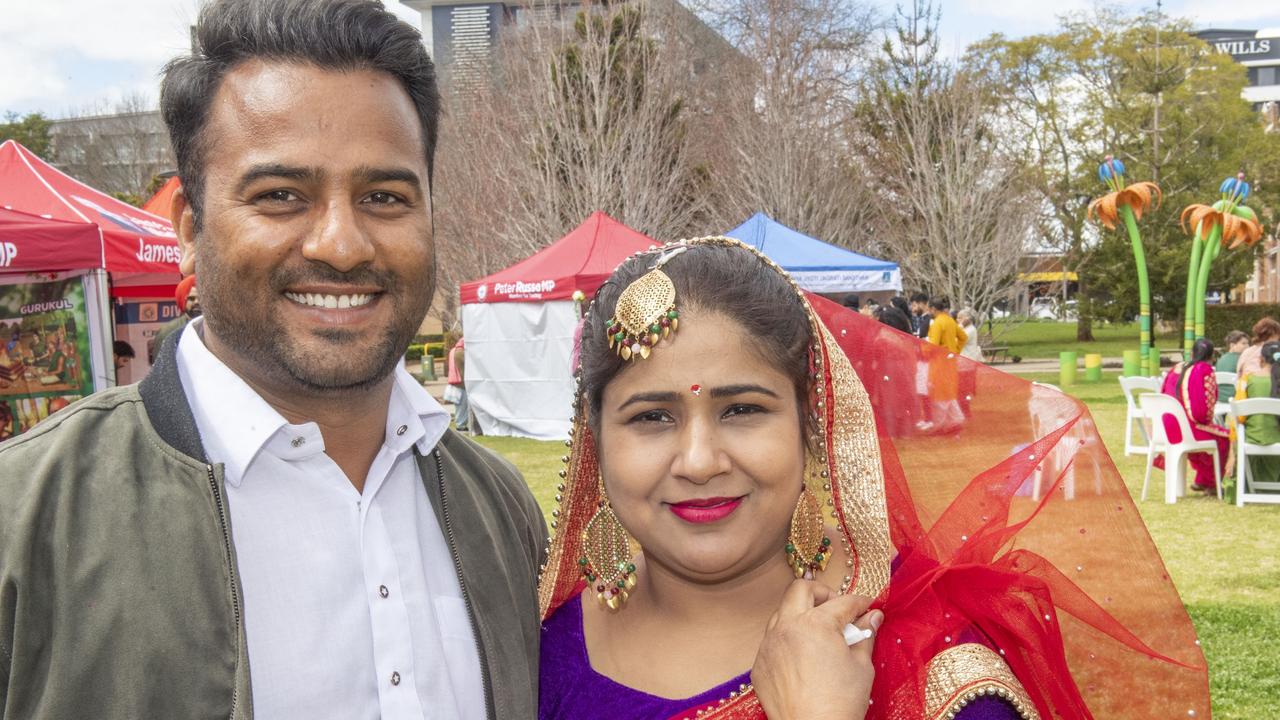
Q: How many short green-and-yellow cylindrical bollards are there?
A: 4